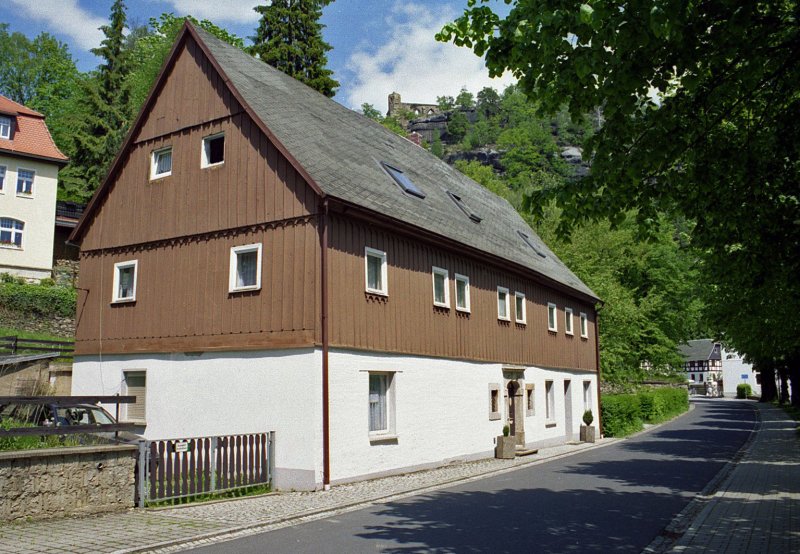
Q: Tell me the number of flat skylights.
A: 3